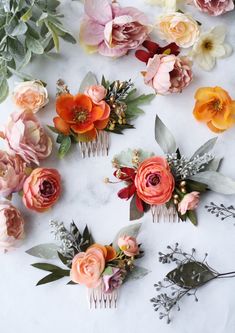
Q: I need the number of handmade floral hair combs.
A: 3